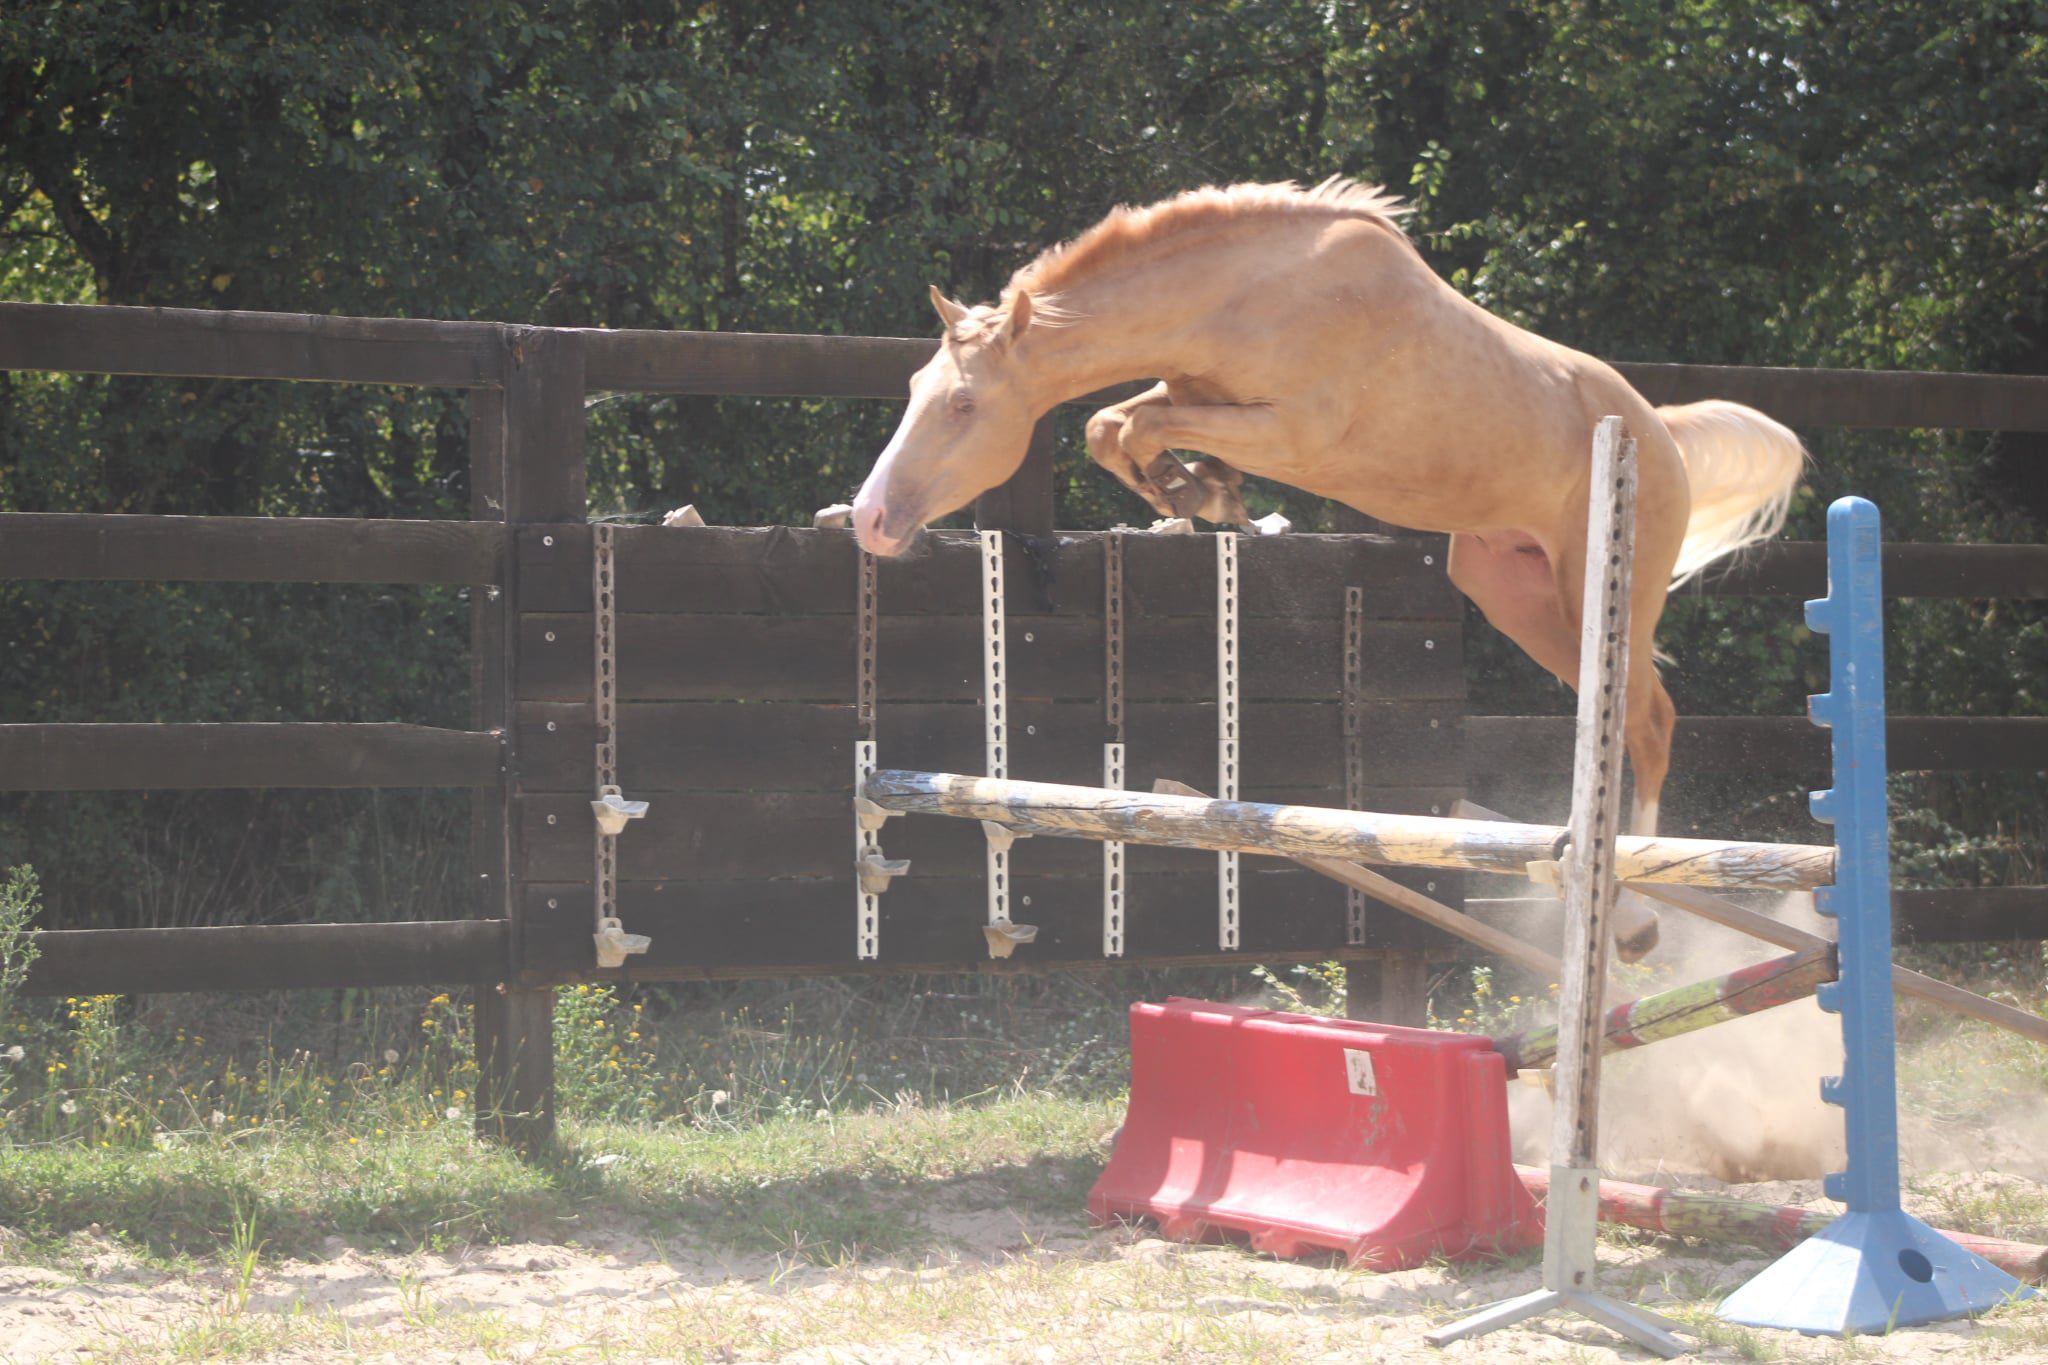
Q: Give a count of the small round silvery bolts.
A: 13